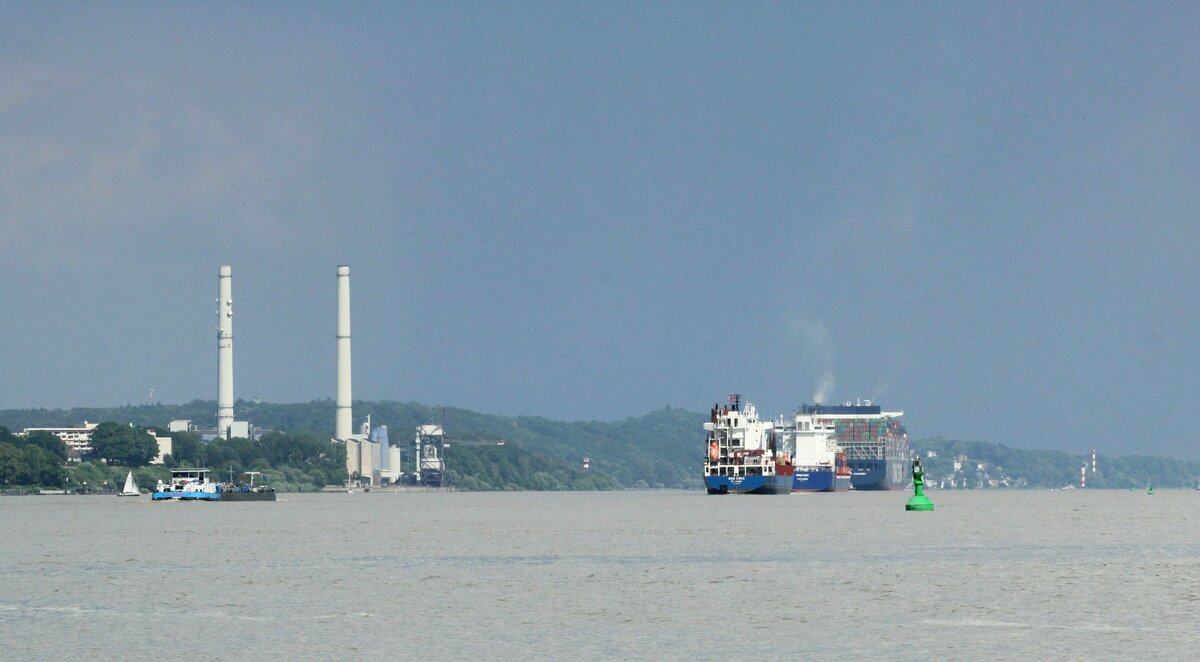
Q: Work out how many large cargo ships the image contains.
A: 3